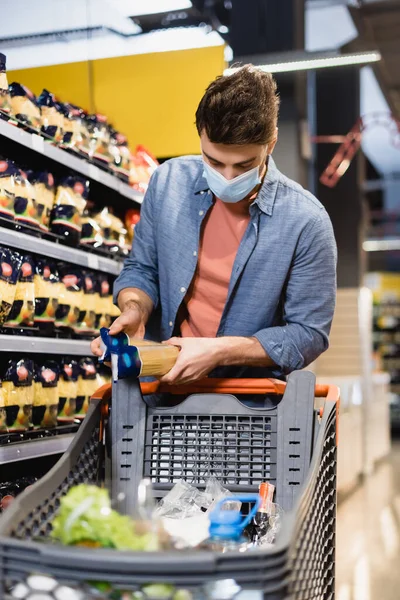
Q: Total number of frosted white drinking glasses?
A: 0